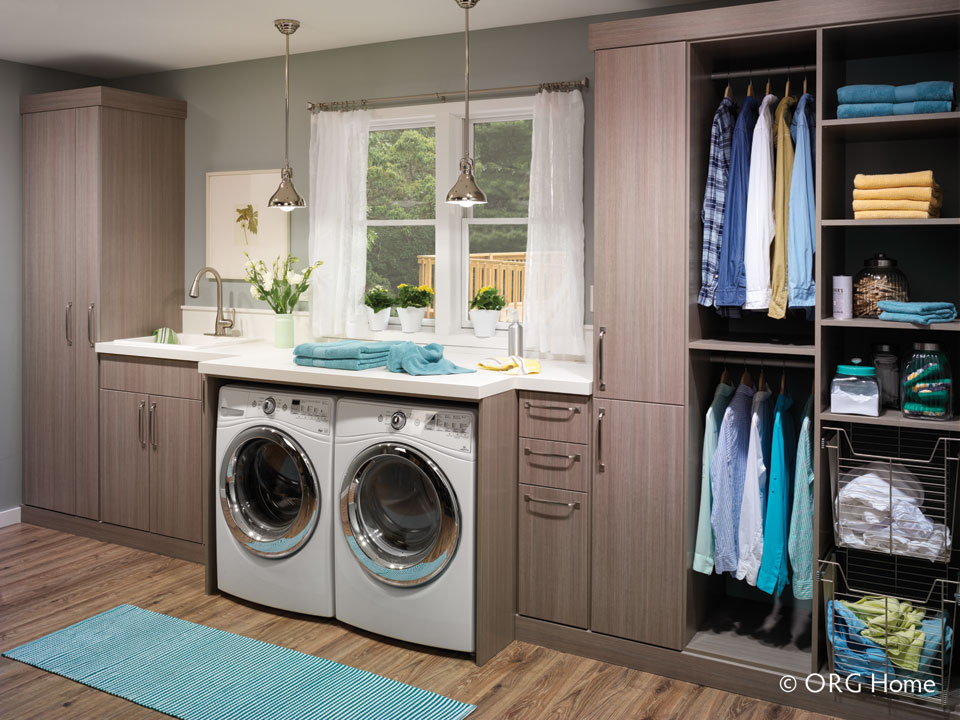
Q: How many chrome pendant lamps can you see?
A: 2